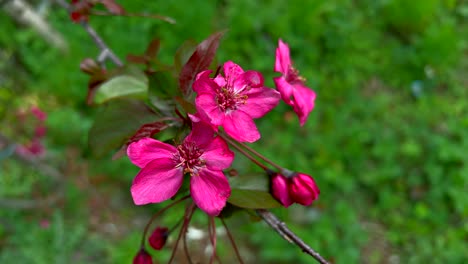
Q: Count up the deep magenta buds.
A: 4